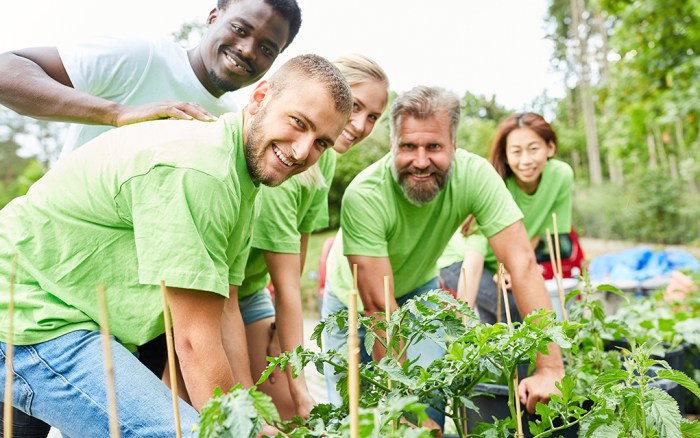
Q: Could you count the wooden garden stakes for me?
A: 11